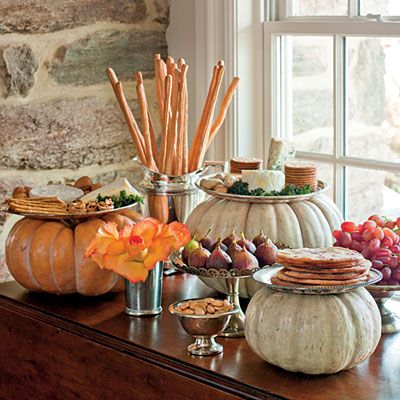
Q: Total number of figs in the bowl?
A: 11